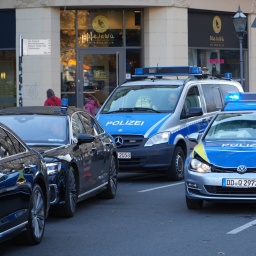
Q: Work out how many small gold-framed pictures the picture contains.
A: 0